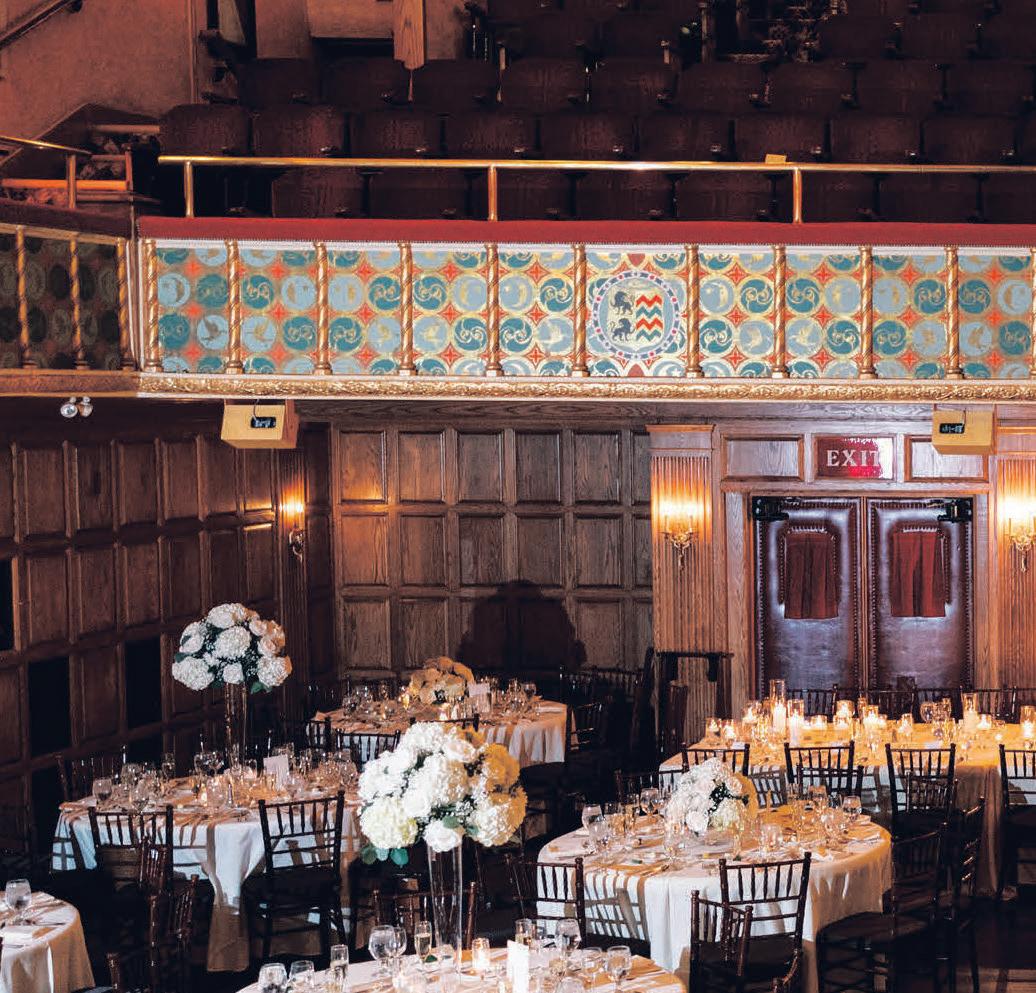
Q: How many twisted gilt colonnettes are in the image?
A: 14